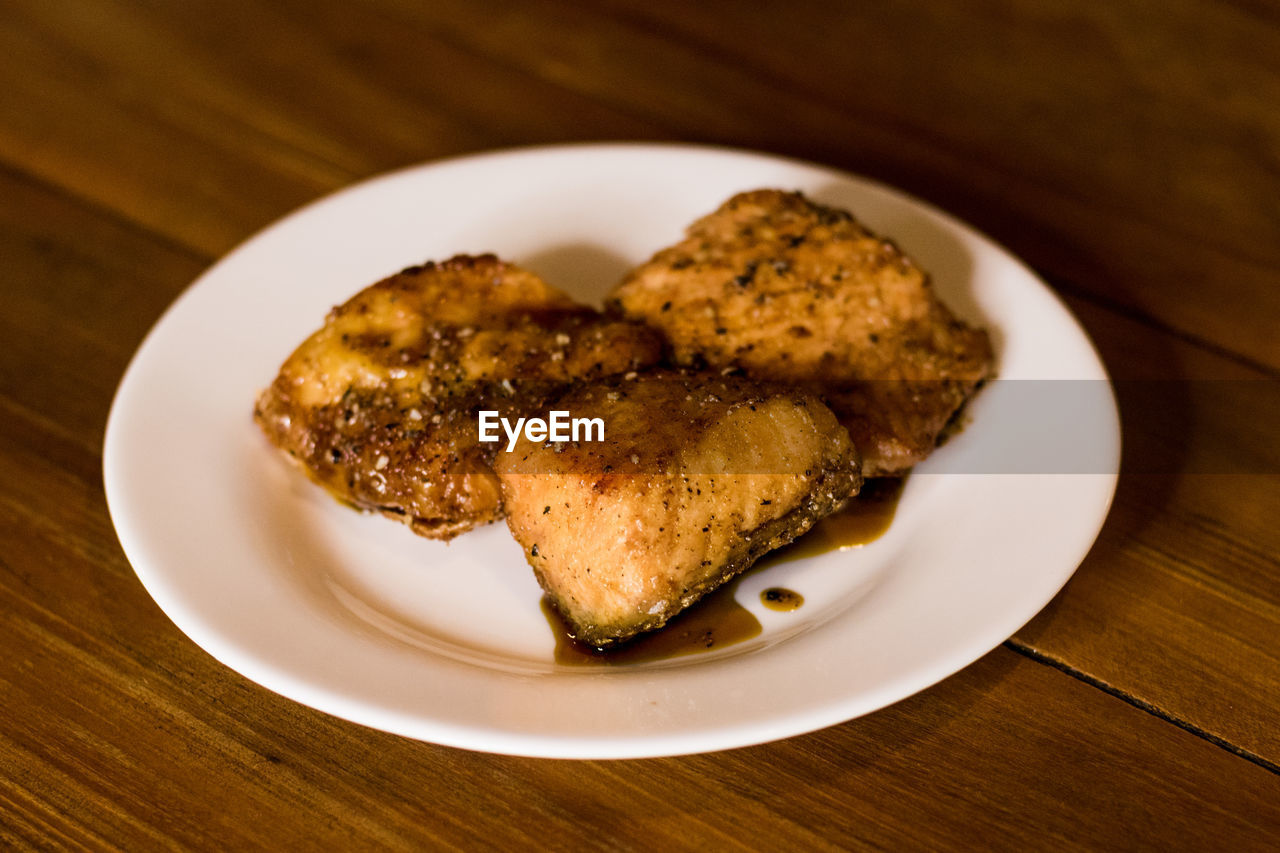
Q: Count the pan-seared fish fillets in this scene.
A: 3